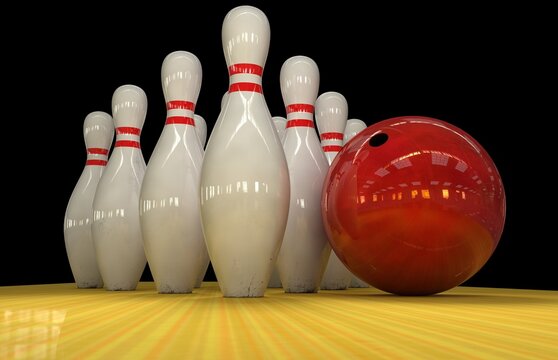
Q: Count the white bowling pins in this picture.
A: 10